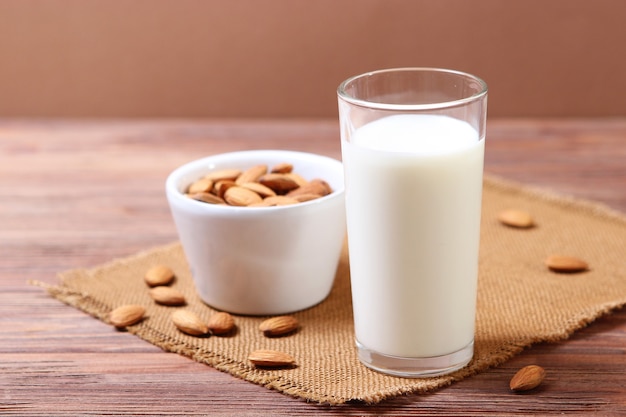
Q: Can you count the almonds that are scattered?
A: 10